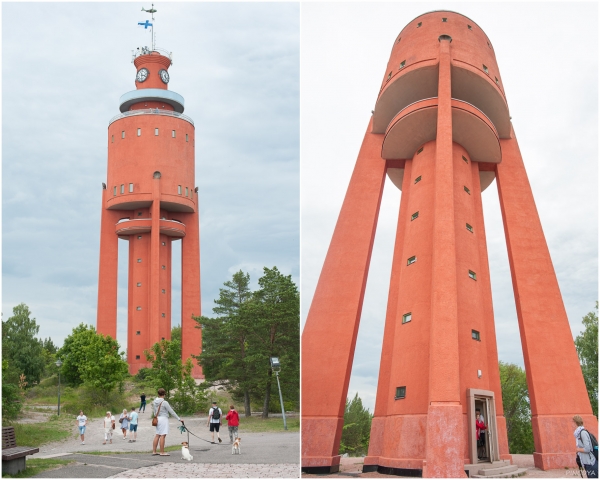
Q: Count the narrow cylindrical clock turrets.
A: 1